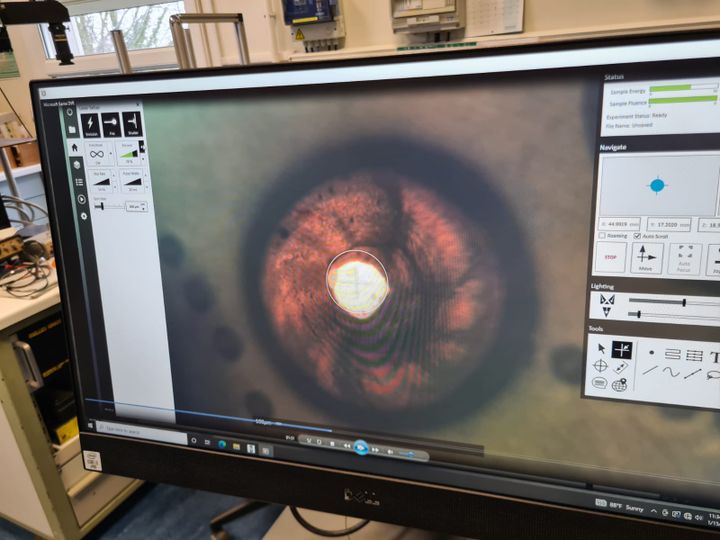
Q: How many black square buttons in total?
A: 4